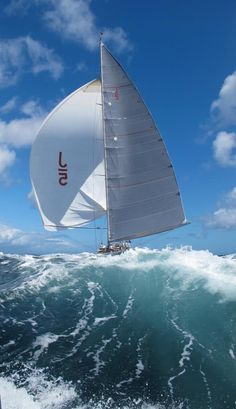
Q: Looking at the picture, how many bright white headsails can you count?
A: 1